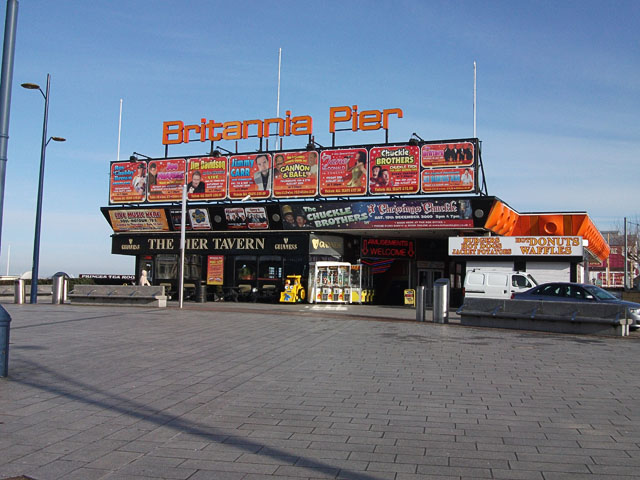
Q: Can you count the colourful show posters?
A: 9